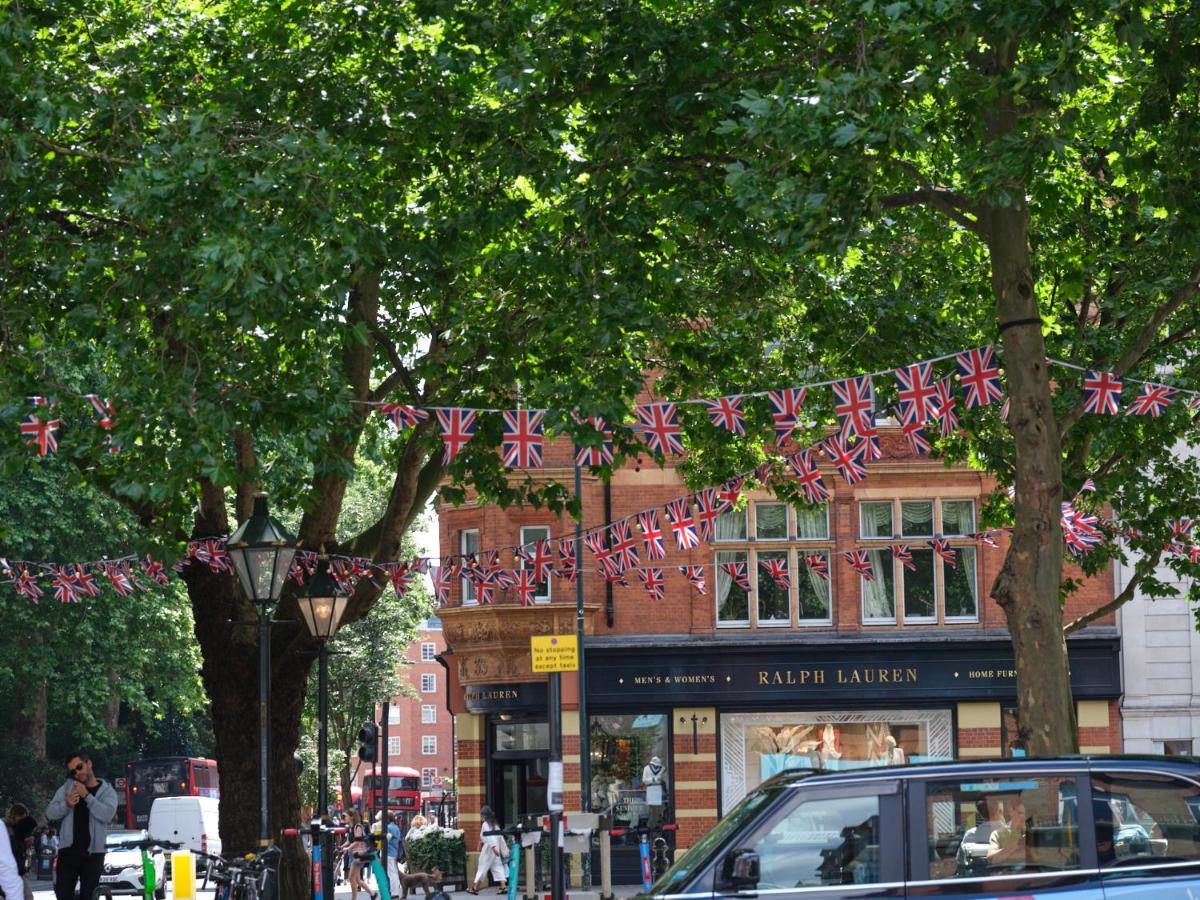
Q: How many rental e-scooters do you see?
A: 5